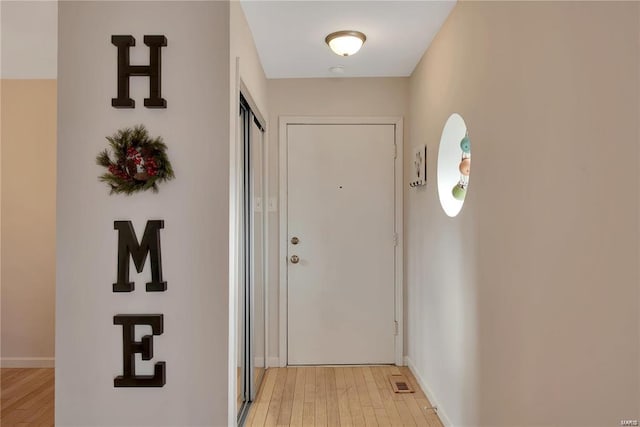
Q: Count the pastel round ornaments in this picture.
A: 3